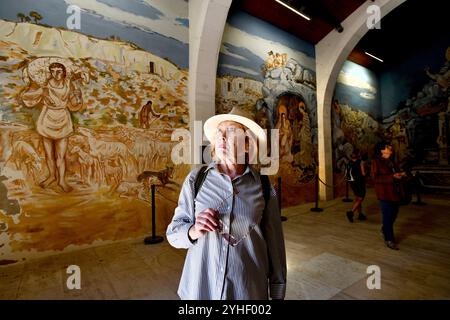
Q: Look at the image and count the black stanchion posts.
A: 5